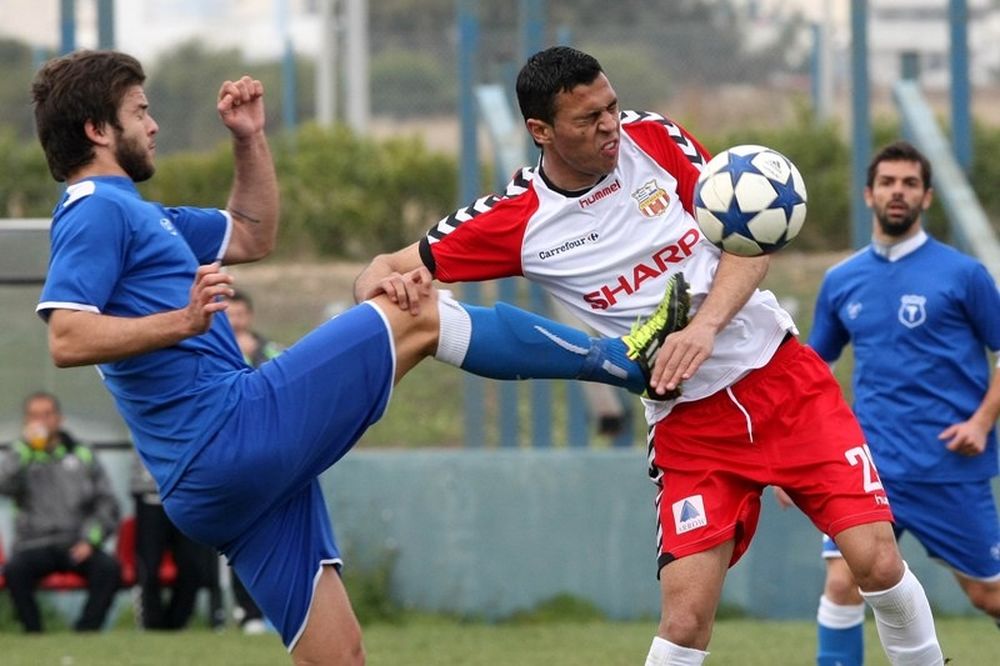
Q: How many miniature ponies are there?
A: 0